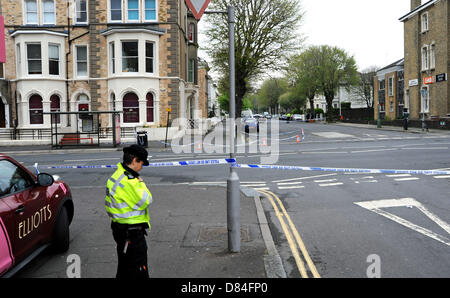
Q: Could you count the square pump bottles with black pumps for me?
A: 0